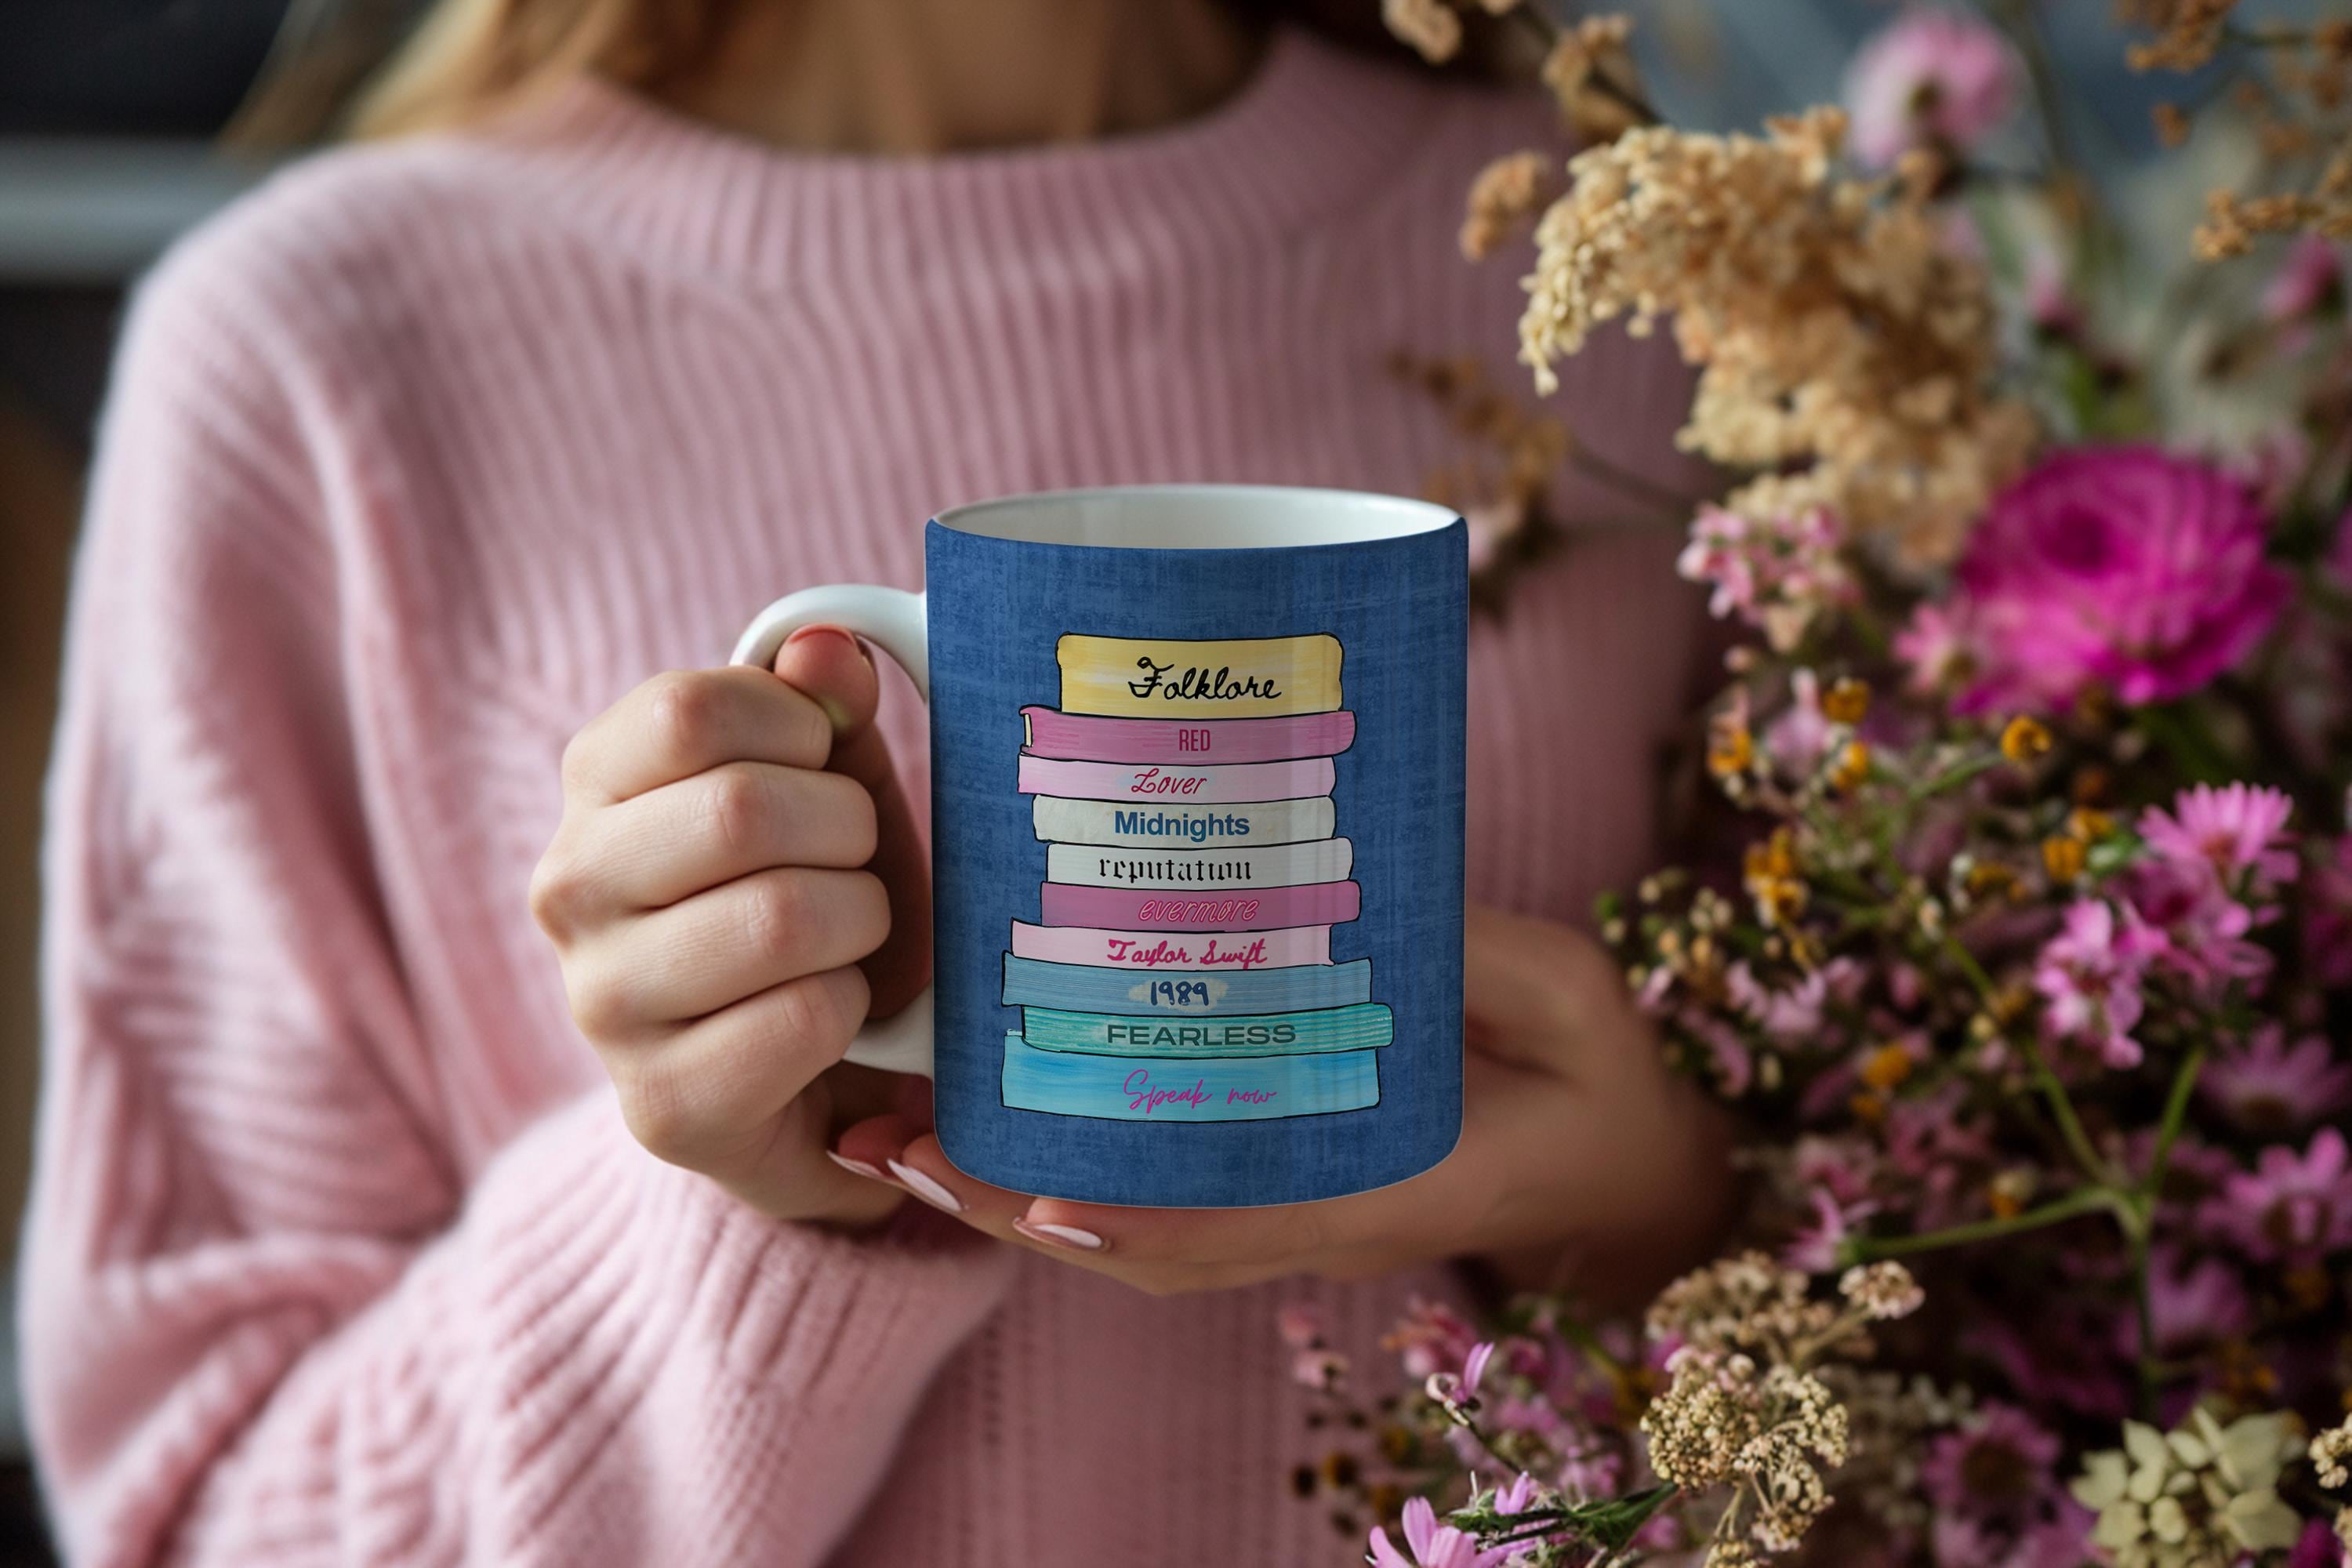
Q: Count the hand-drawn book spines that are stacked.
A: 10